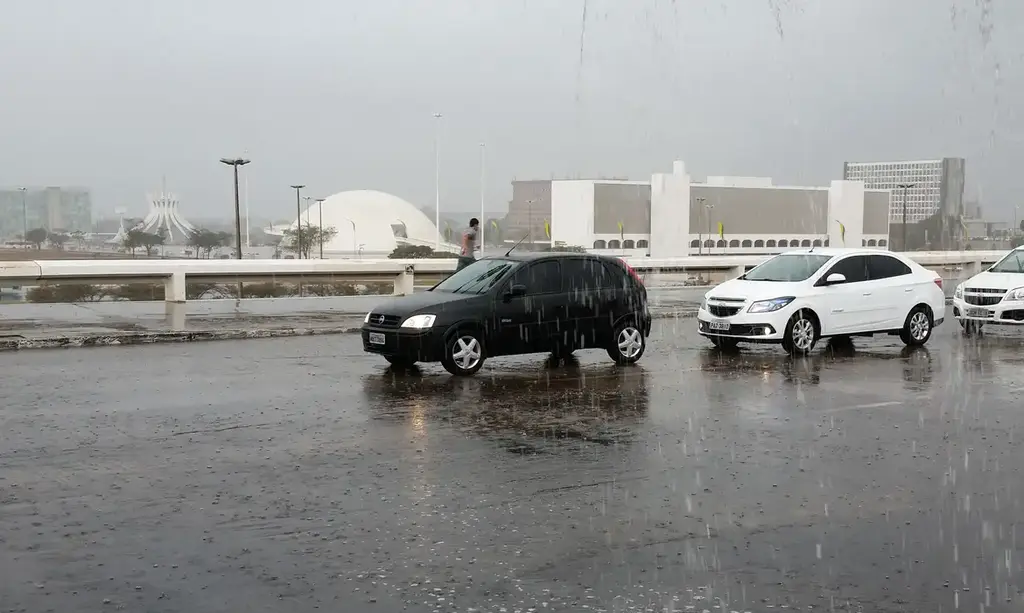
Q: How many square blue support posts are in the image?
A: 0